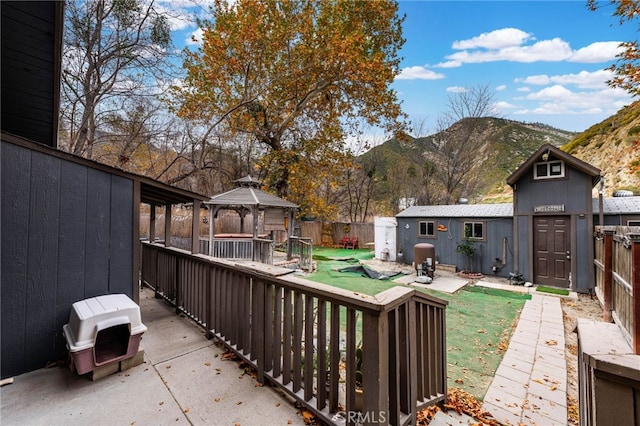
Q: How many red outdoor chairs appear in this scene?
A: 2